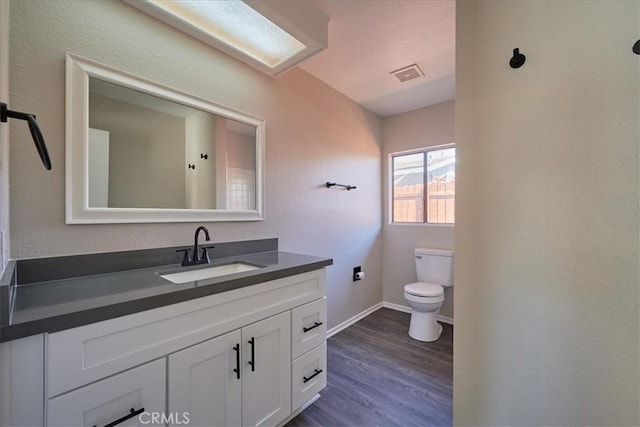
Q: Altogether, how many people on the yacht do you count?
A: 0